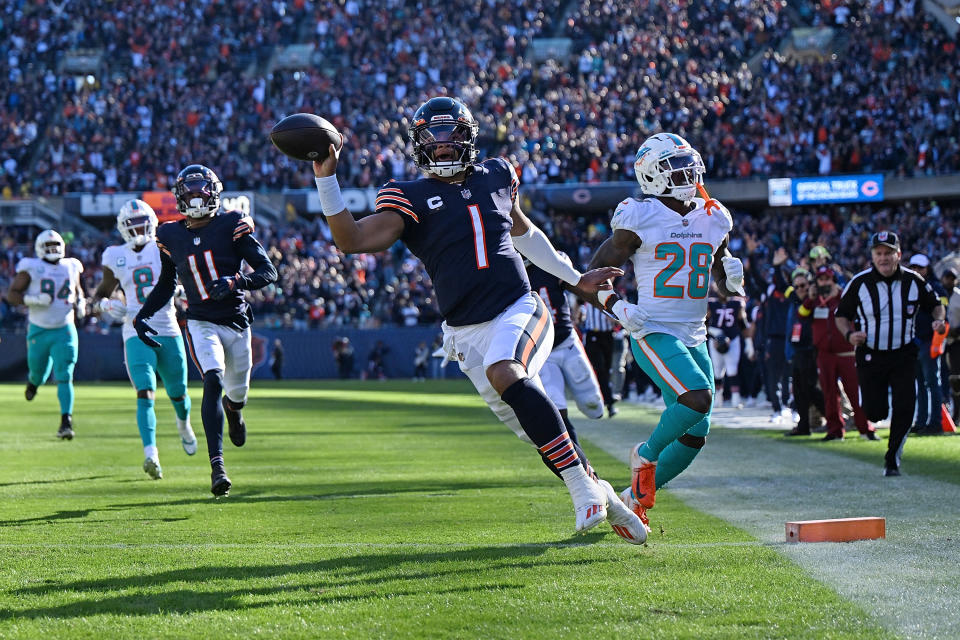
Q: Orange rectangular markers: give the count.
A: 1